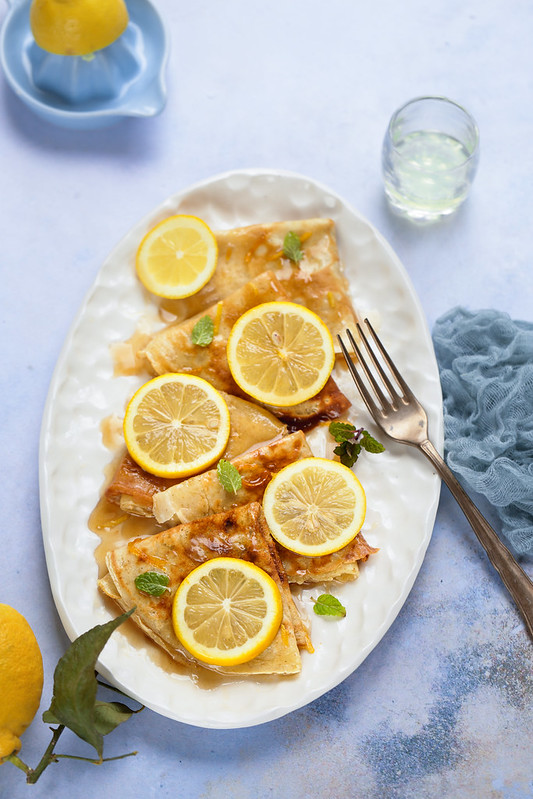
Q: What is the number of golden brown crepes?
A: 5